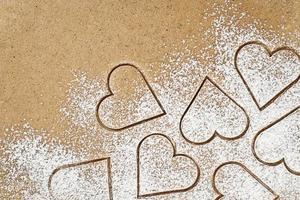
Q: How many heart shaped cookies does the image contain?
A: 7